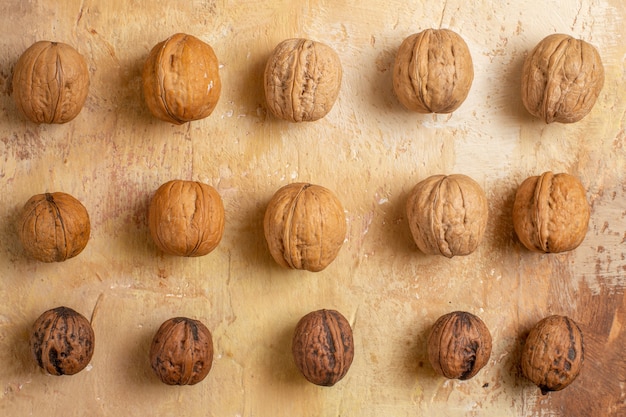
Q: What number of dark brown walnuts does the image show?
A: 5